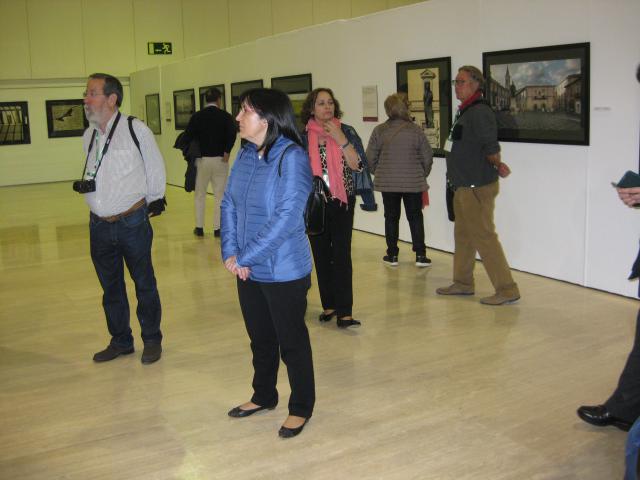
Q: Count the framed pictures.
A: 9